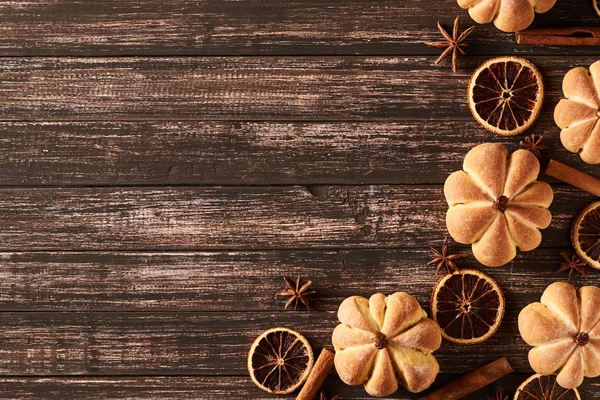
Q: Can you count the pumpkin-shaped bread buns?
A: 5